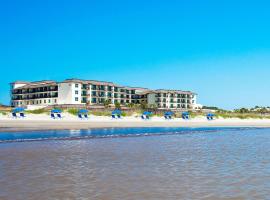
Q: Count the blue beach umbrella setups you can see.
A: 8